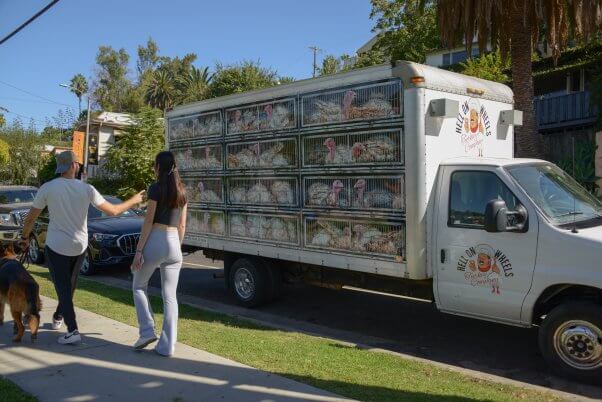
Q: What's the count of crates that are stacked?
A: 12